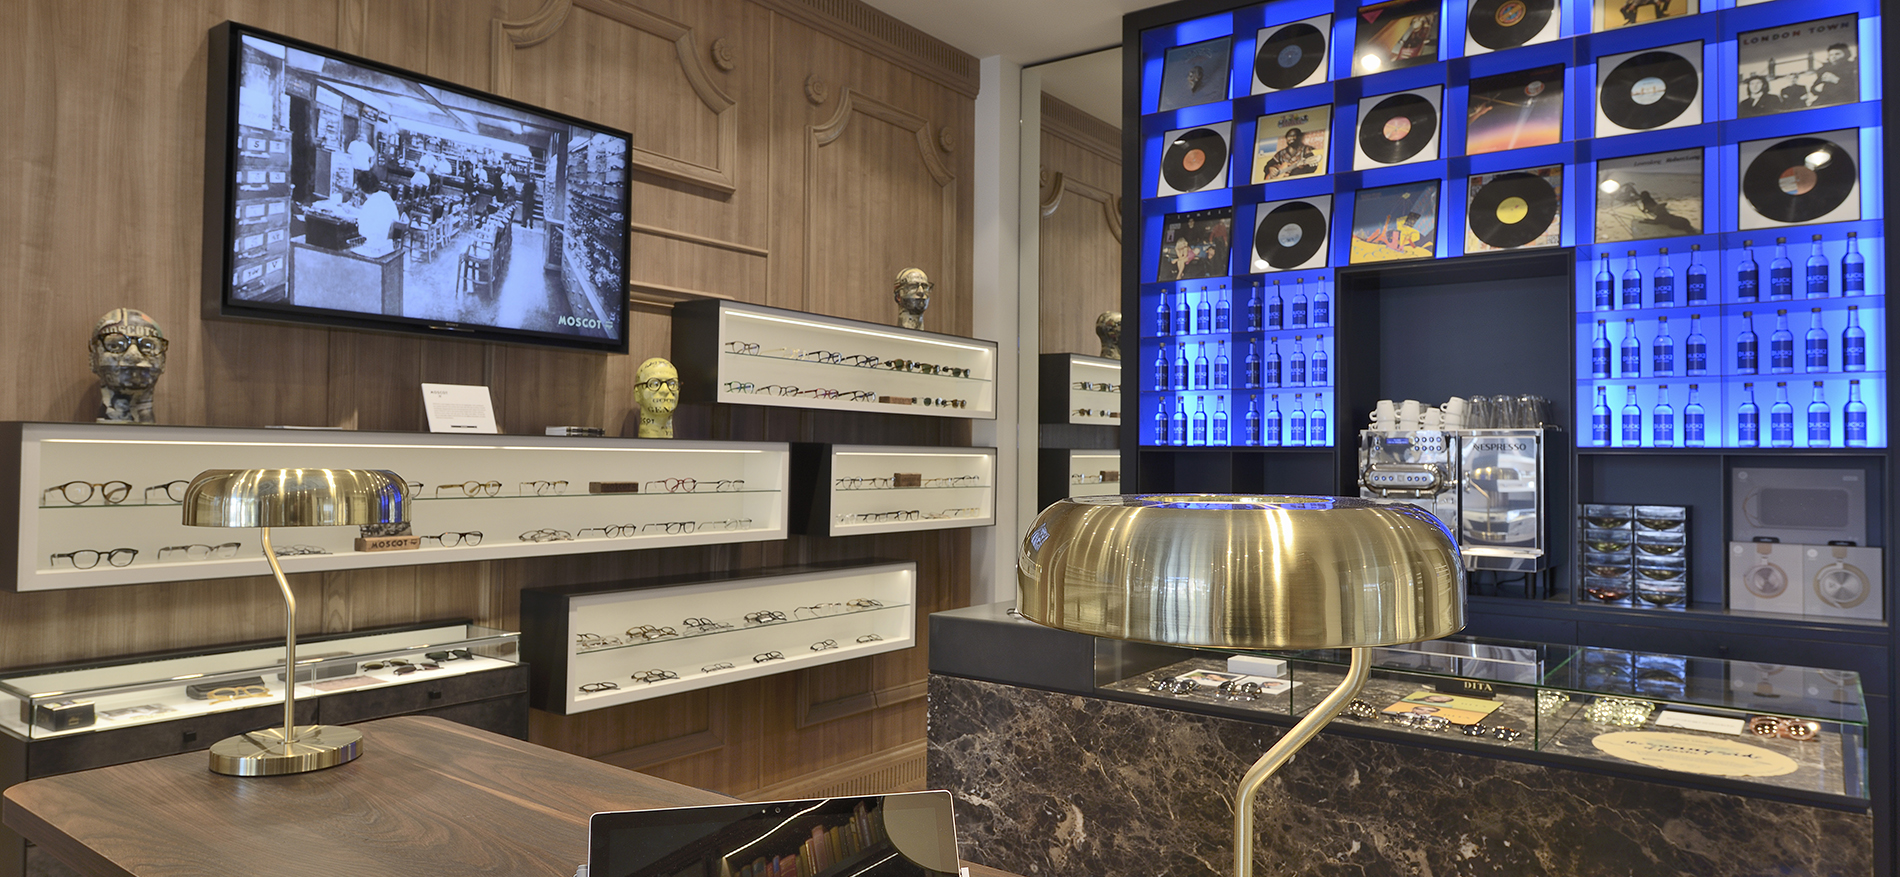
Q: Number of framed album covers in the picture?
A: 9